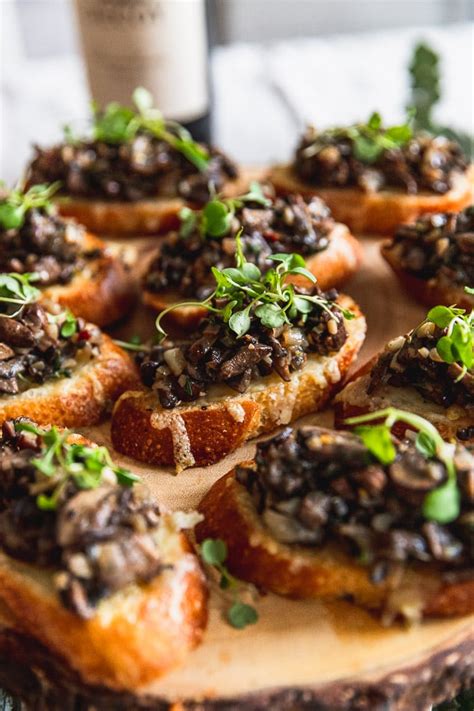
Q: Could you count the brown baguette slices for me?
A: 10